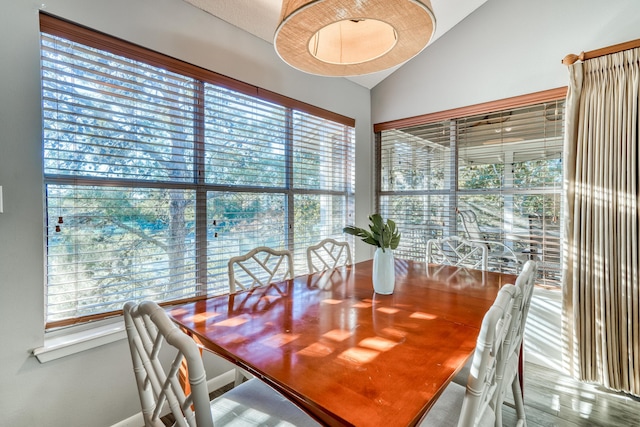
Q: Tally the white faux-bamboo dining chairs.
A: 6